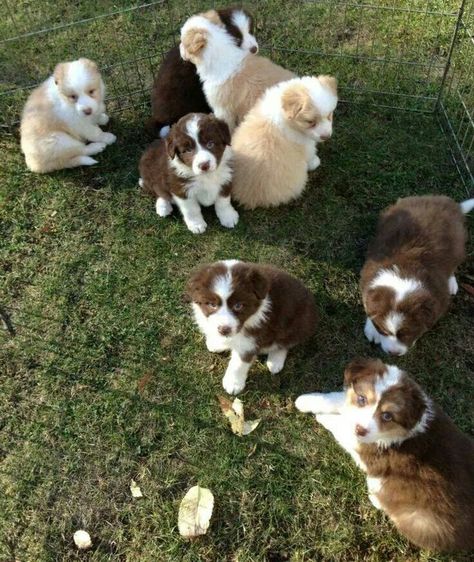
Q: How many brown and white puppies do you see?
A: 5